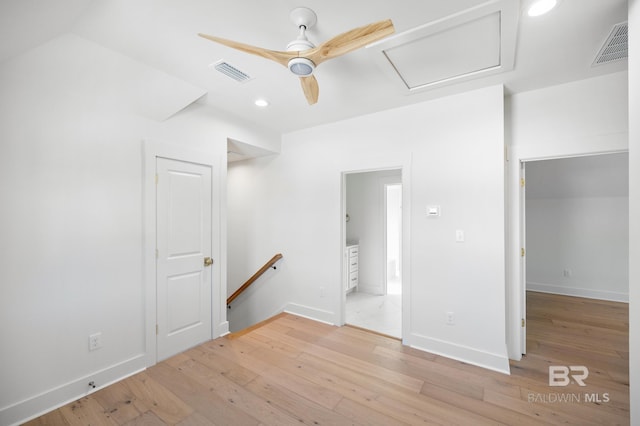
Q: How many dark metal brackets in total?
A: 2